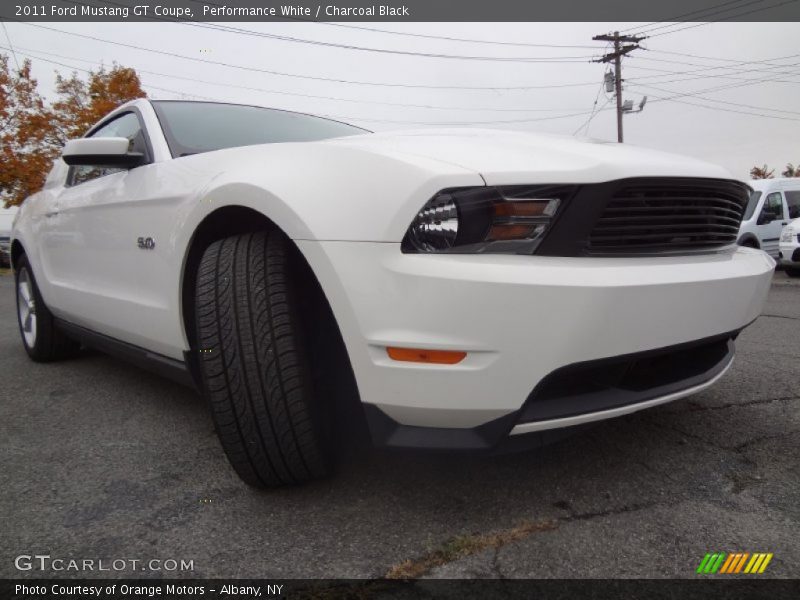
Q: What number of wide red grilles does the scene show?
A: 0